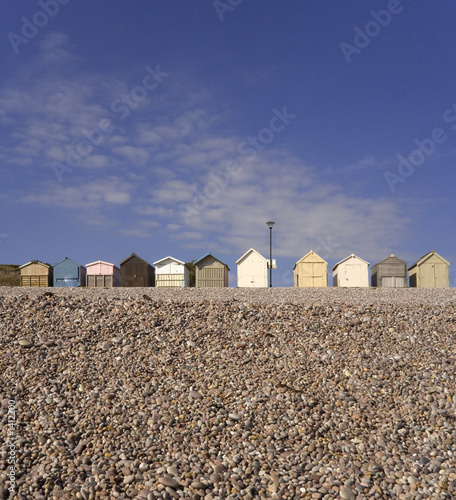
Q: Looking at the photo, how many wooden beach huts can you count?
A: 11